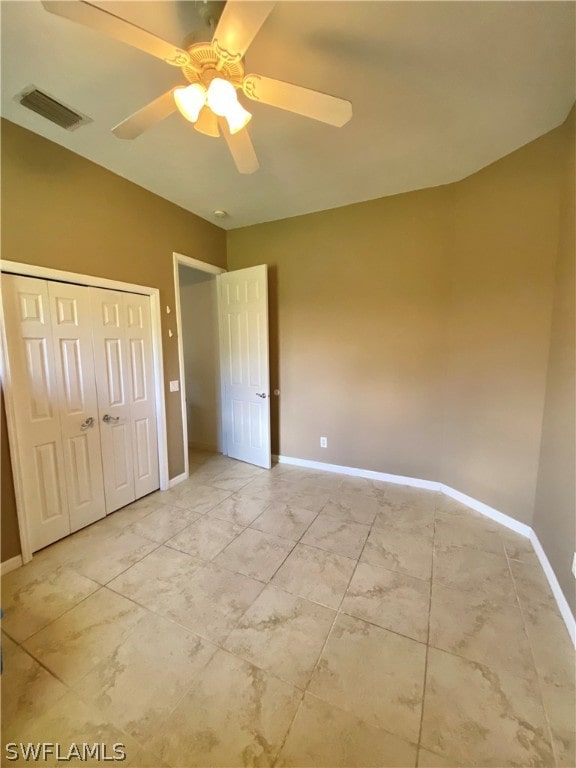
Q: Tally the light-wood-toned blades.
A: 5